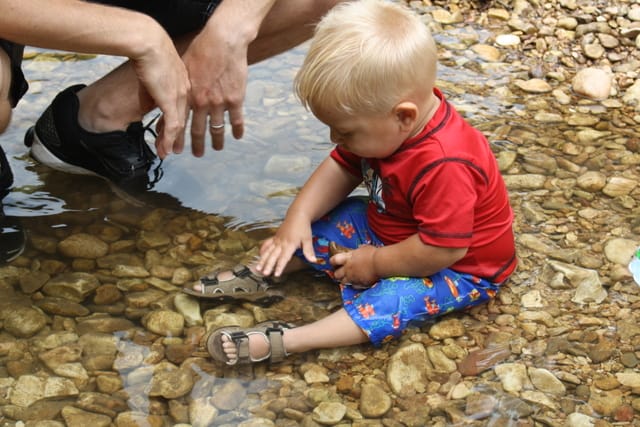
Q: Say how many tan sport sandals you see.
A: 2